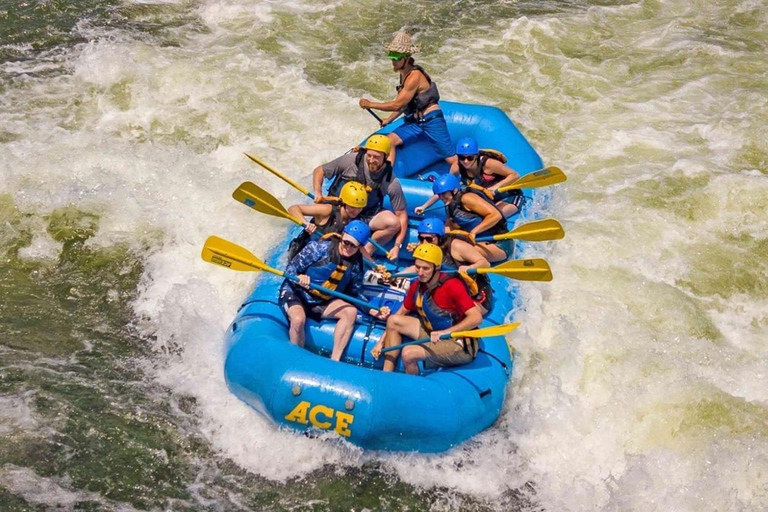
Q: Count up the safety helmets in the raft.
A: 7